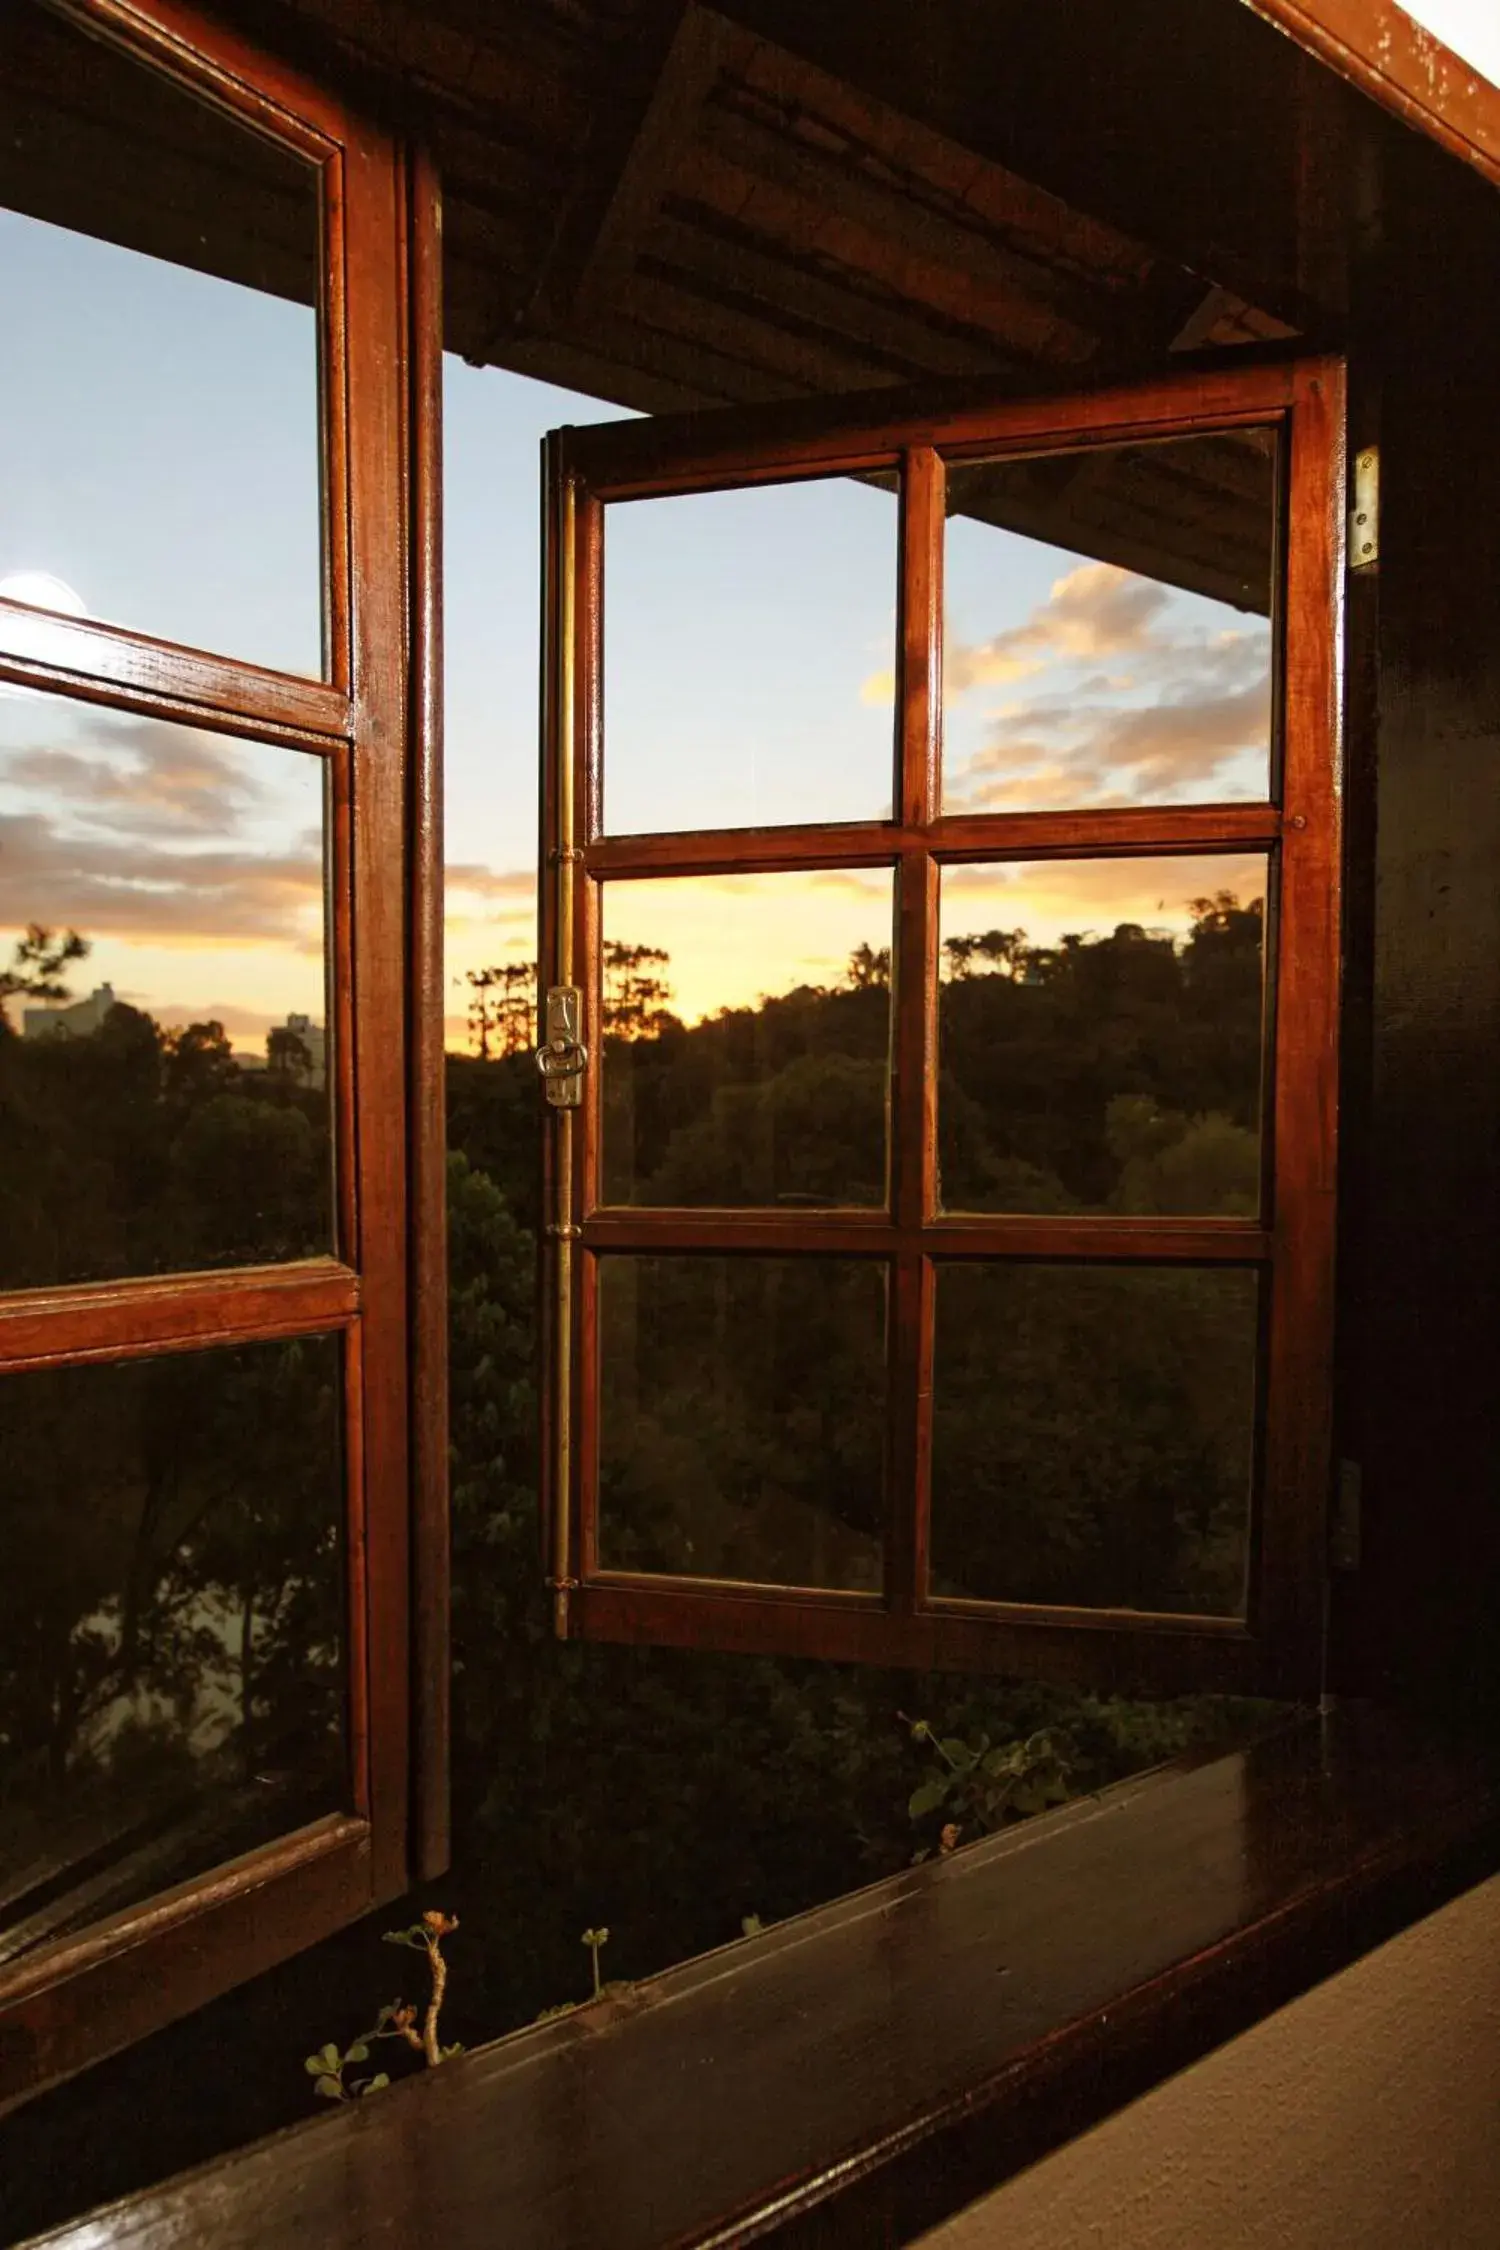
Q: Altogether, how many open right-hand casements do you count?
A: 1